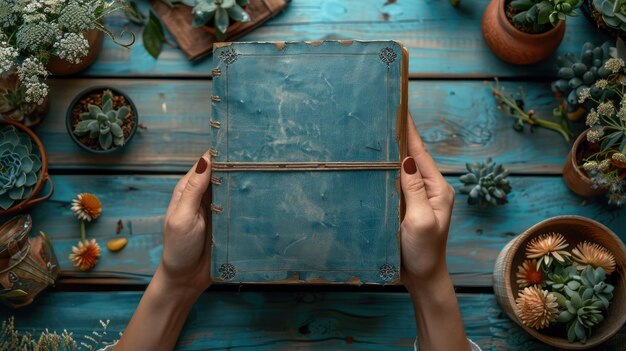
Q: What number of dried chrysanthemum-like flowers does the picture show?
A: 6